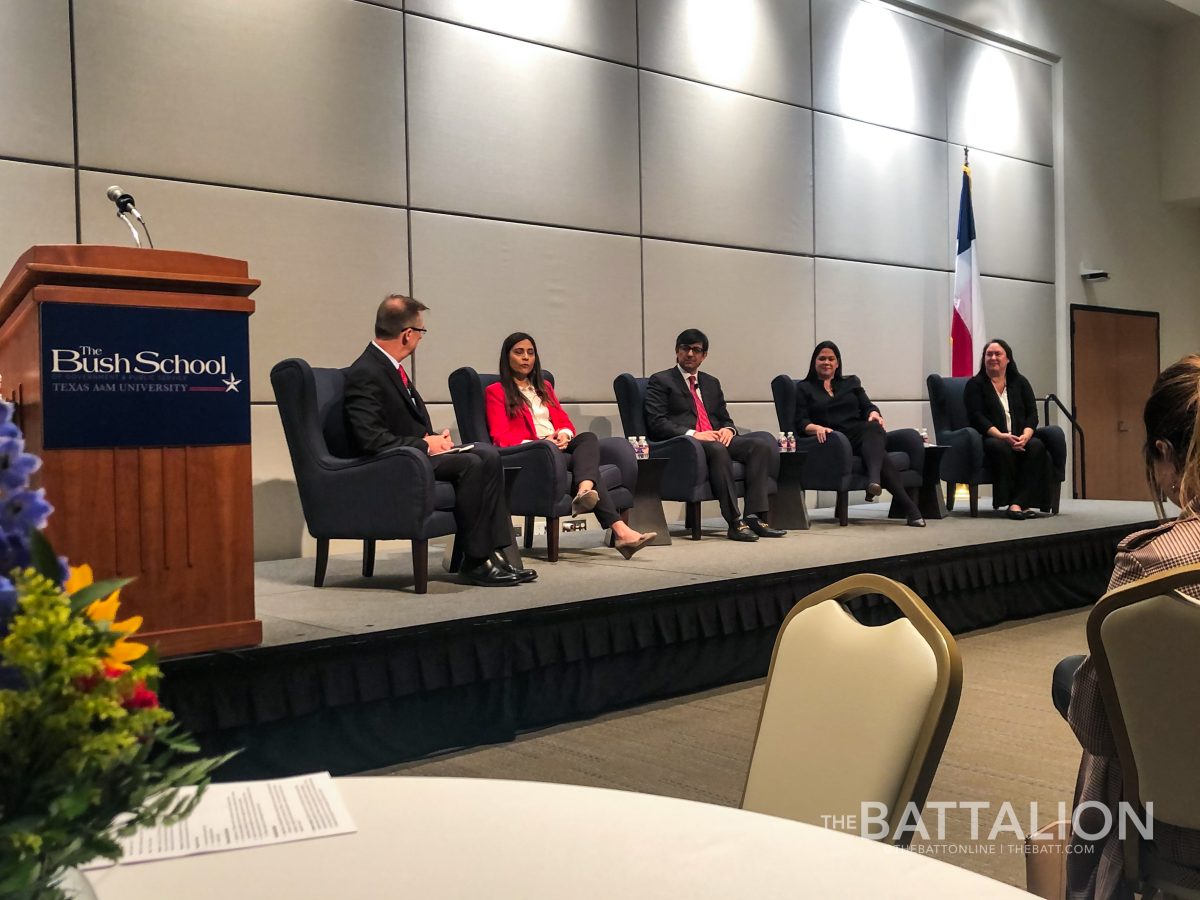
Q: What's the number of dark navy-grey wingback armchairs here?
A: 5